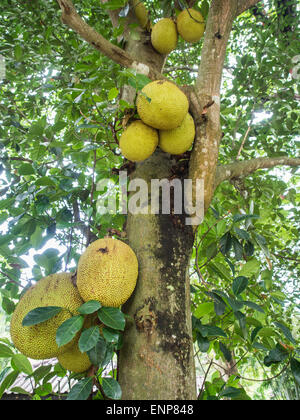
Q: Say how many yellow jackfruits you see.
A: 9